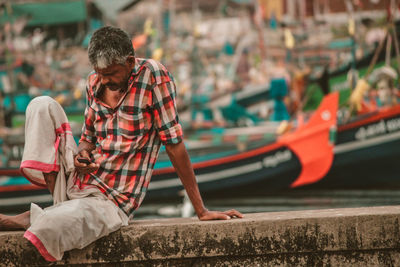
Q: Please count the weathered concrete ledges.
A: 1